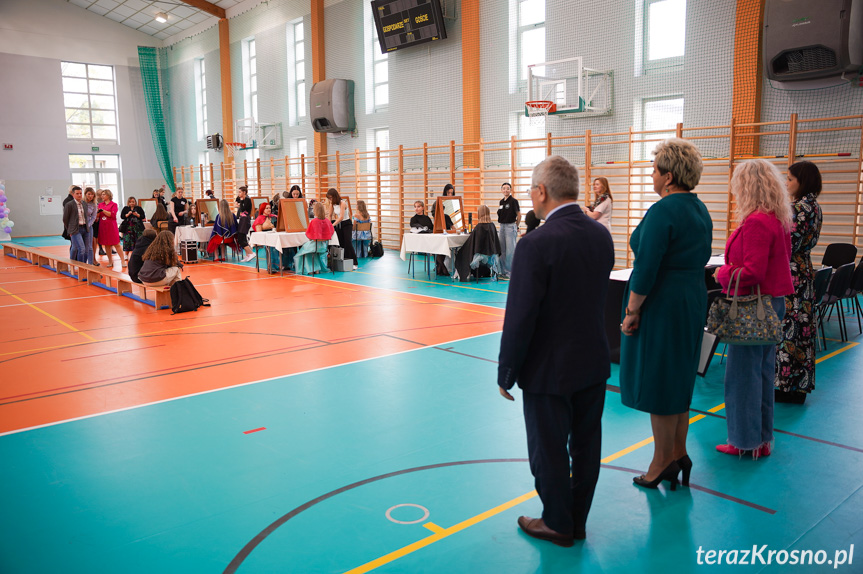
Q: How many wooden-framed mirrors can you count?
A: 7